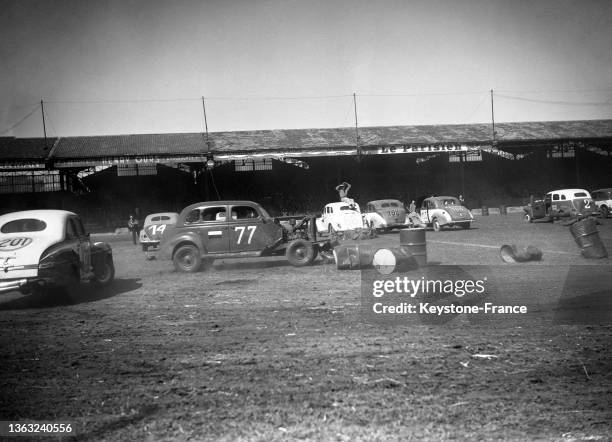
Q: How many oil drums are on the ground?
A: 5